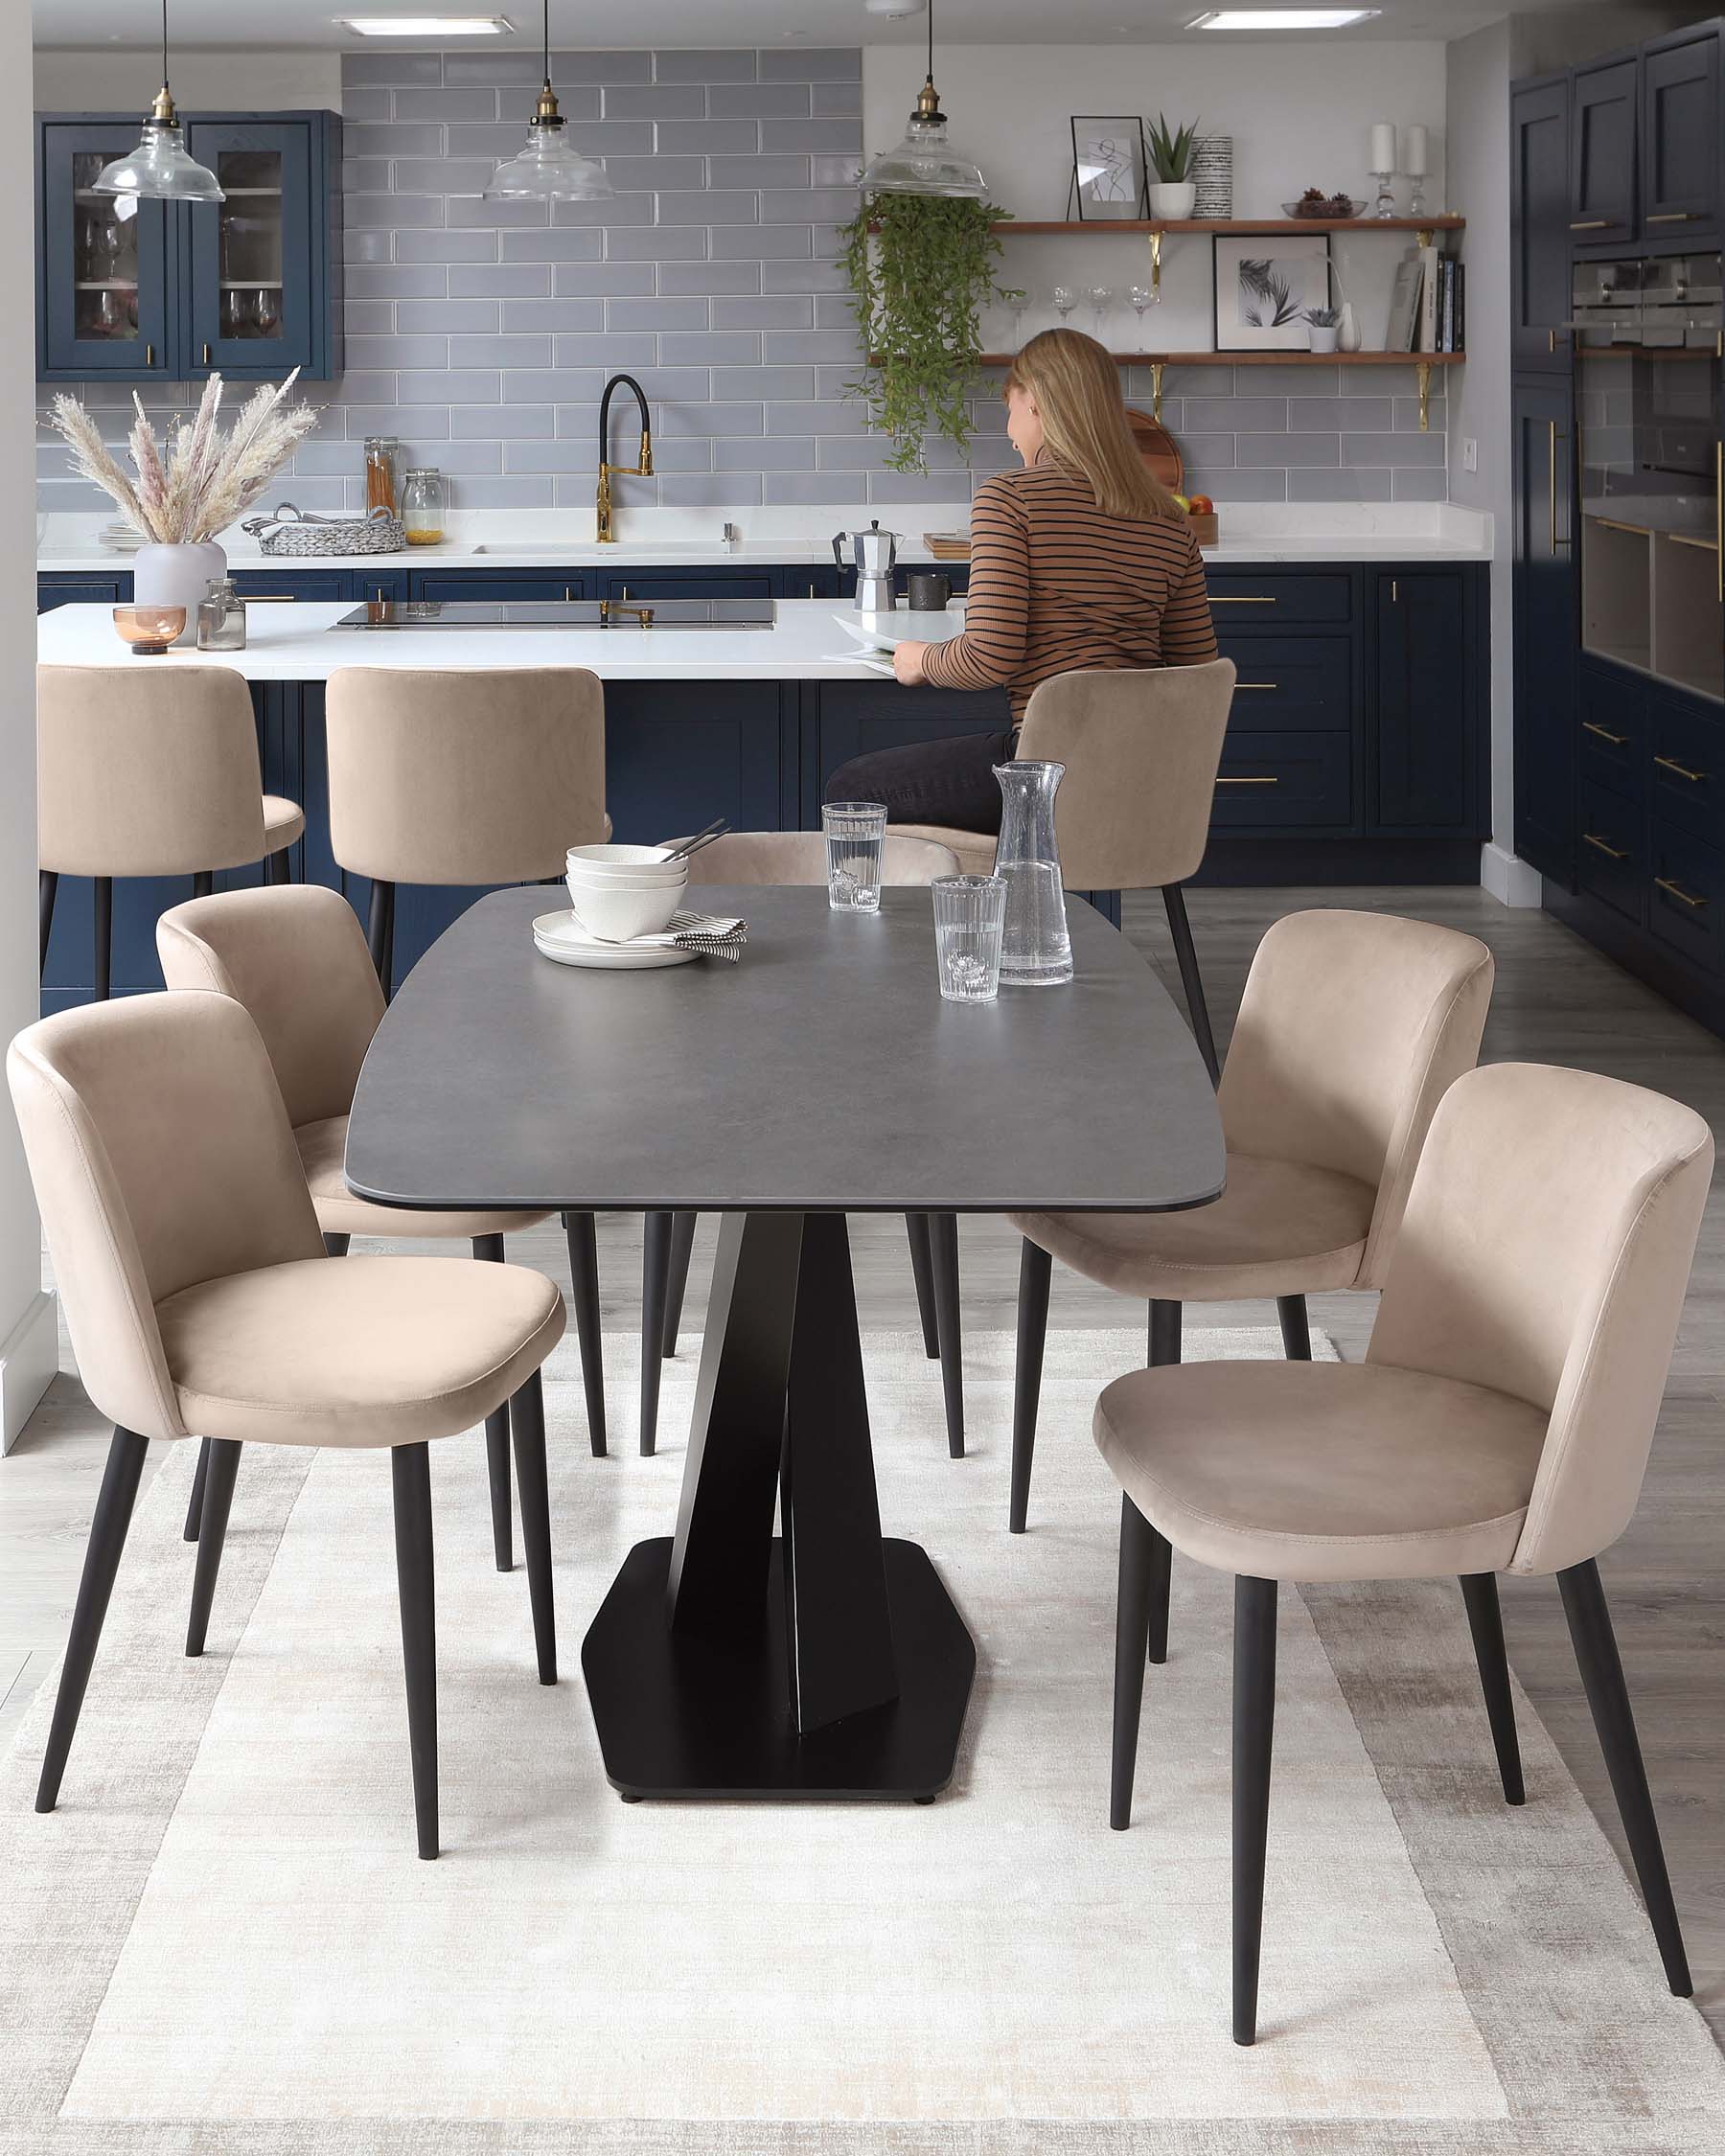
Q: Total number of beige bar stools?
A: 3